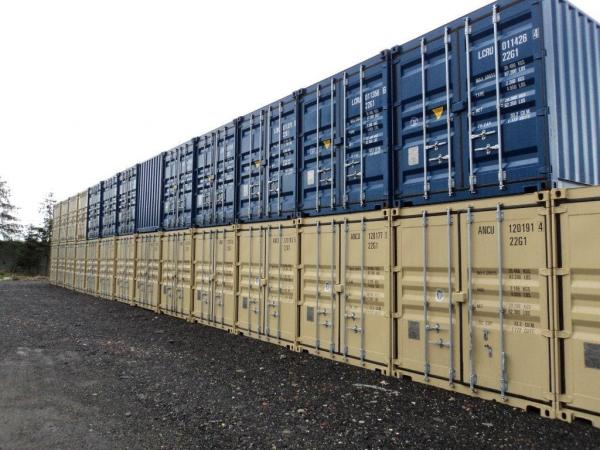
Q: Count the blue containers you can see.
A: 9